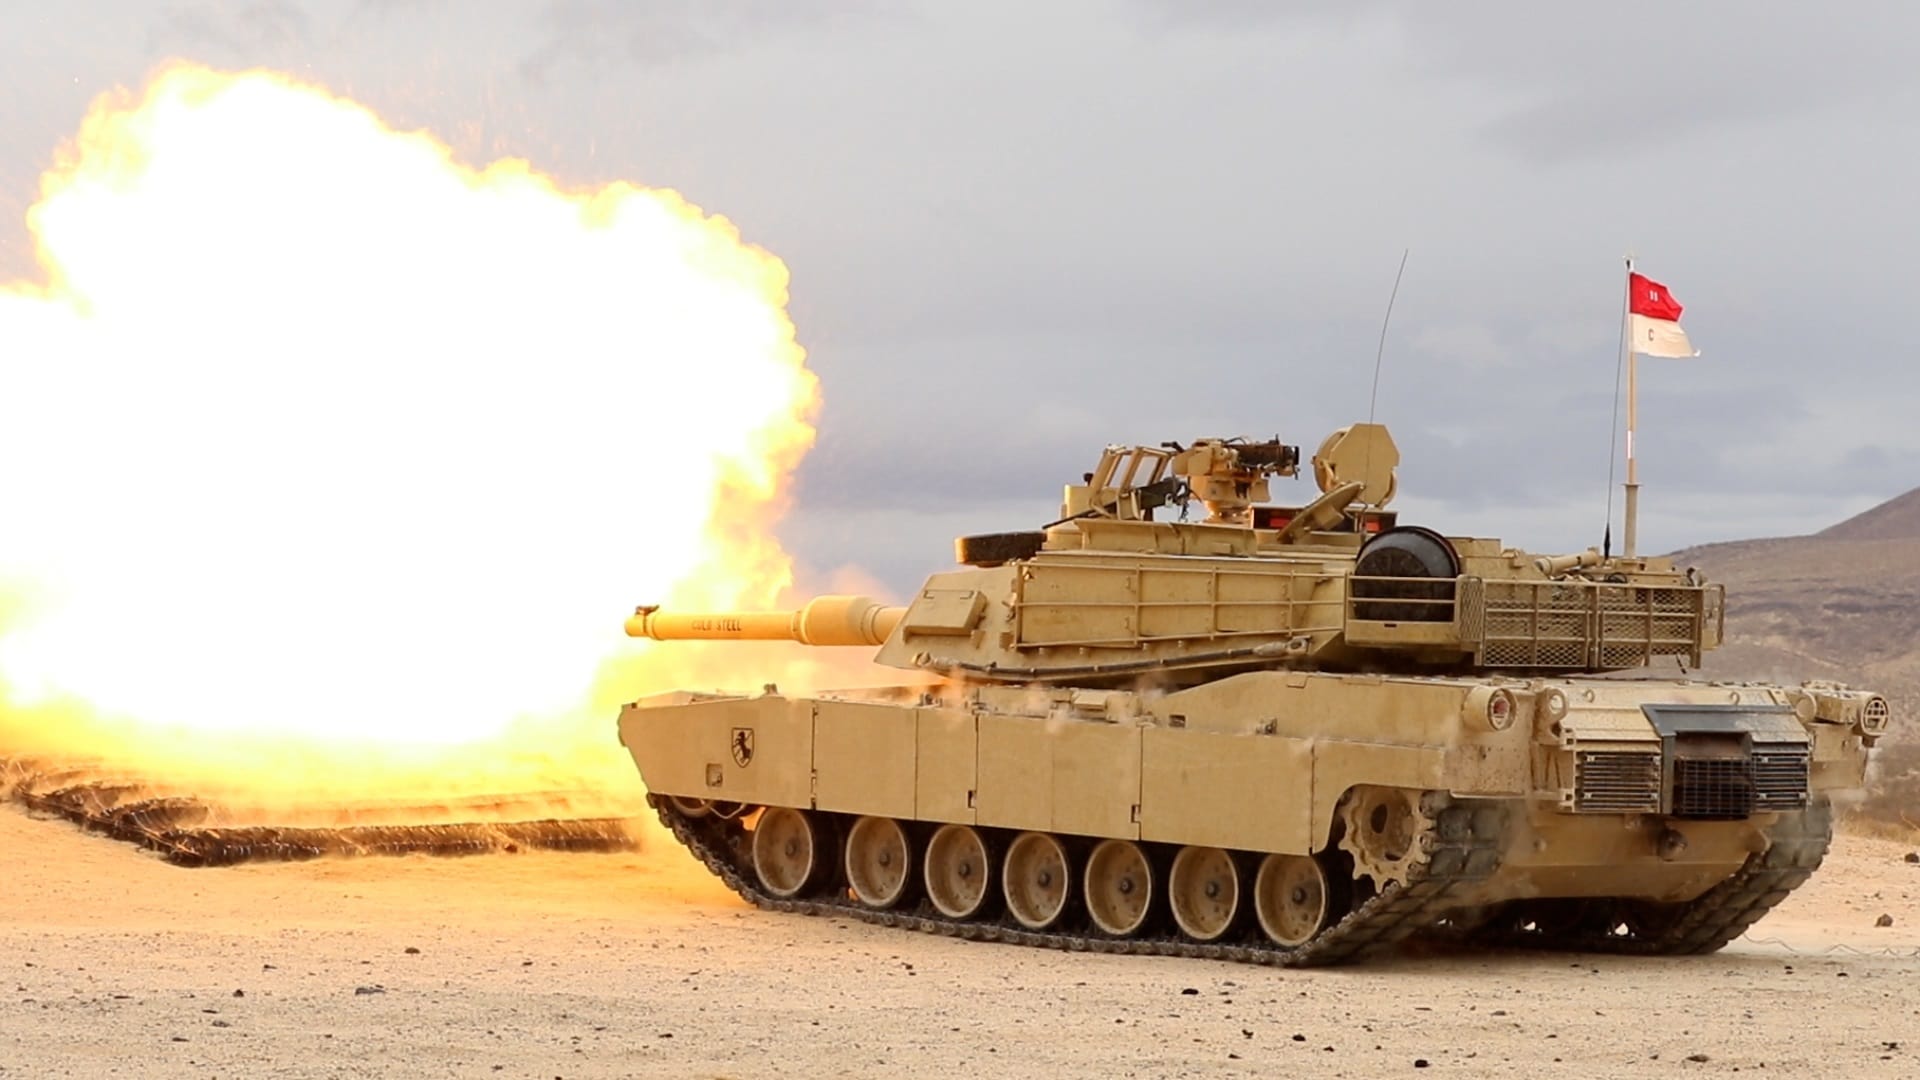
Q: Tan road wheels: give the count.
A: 7